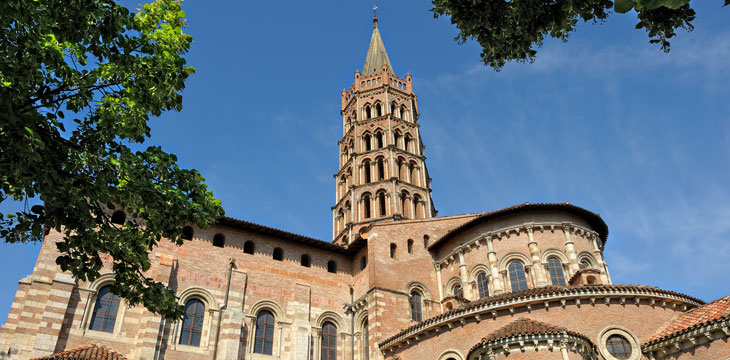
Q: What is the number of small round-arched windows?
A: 11